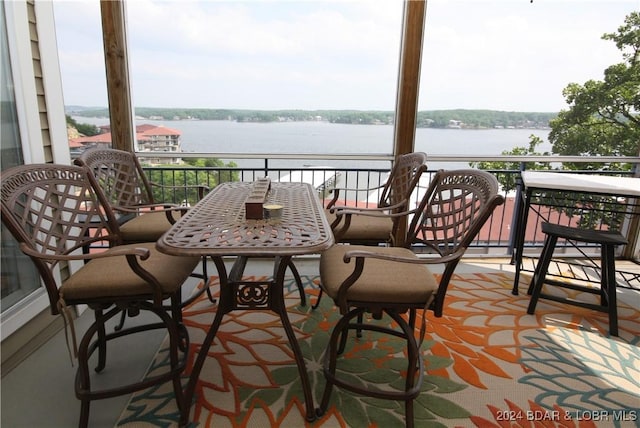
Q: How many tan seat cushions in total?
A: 4